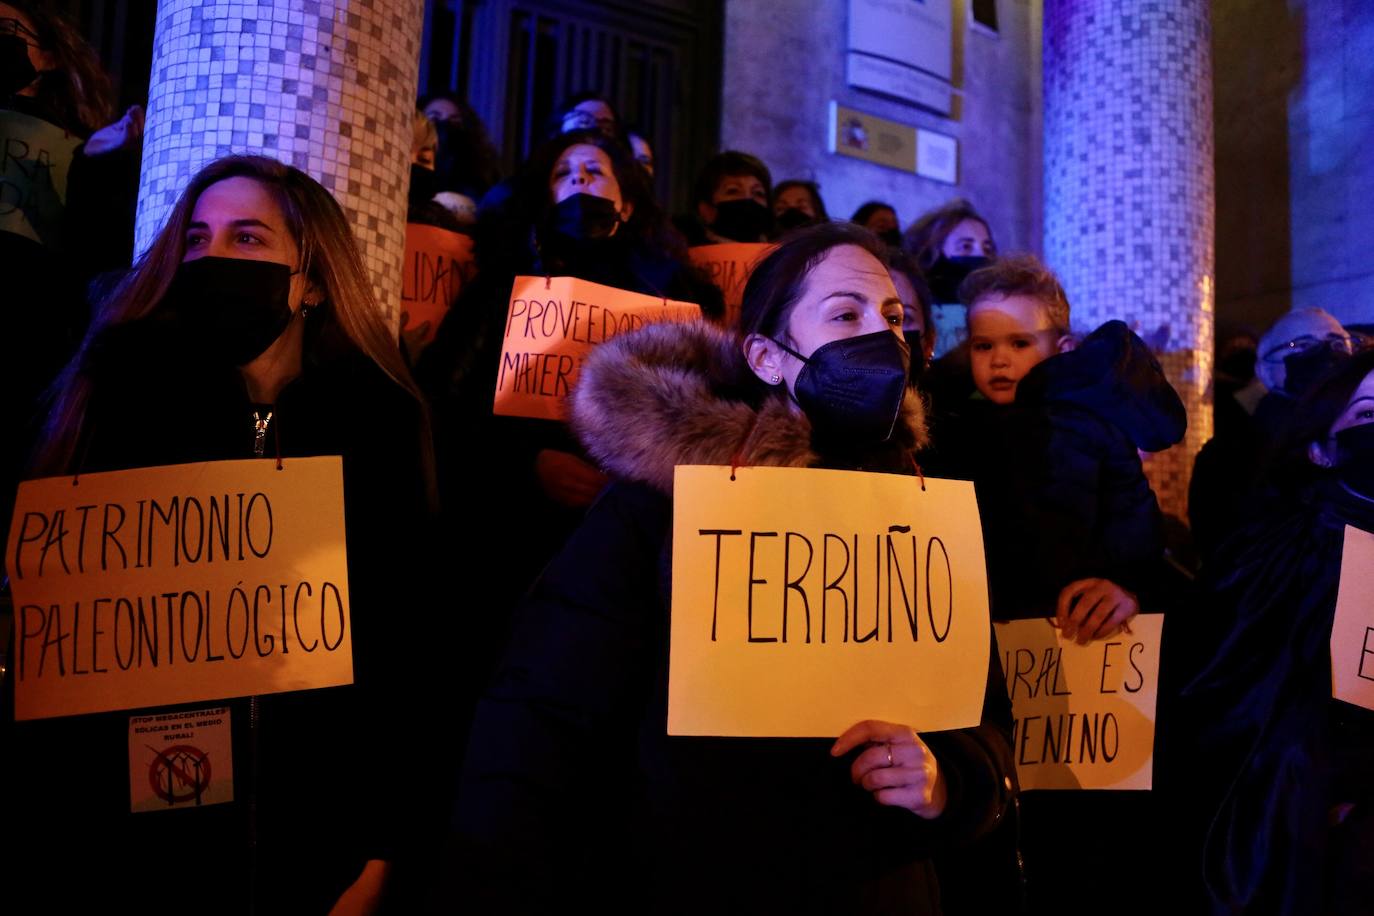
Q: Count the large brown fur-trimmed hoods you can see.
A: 1